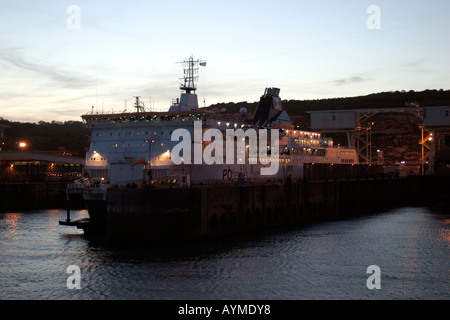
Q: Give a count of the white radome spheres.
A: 2